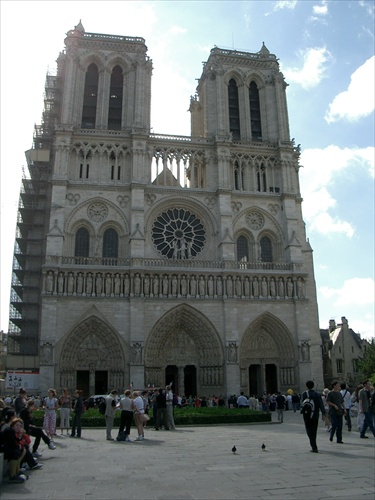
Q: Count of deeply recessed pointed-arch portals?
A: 3